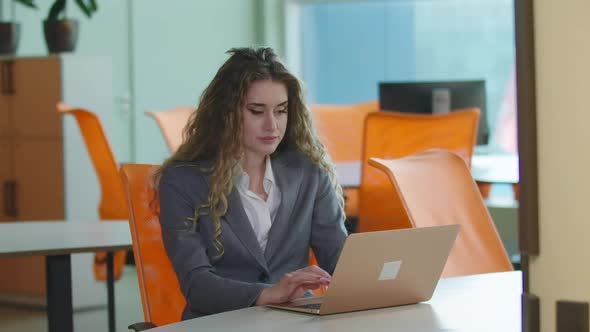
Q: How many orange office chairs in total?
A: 6